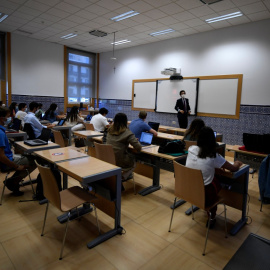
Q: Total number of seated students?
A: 13